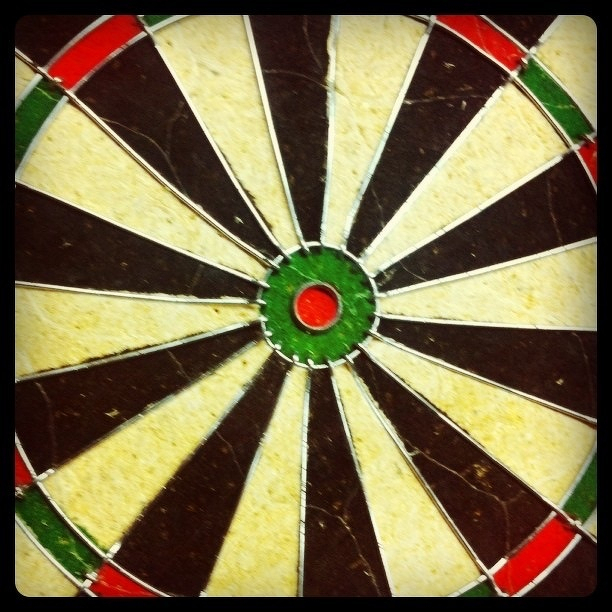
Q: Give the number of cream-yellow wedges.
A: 10